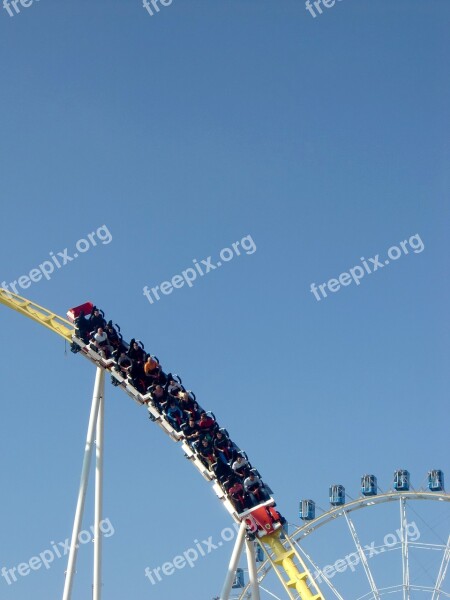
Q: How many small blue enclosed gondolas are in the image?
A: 8